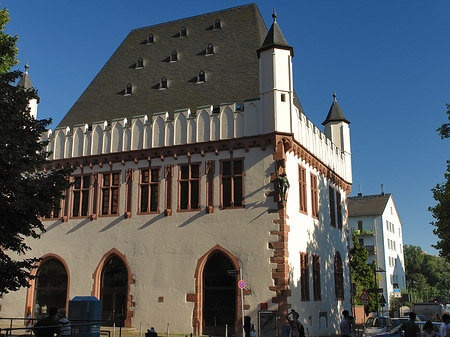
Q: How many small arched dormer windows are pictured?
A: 9